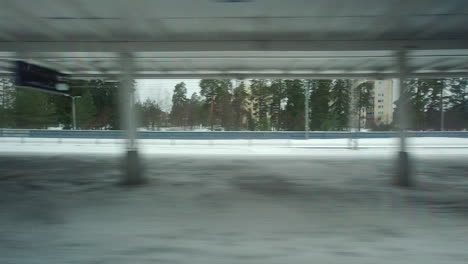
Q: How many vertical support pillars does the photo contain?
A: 2